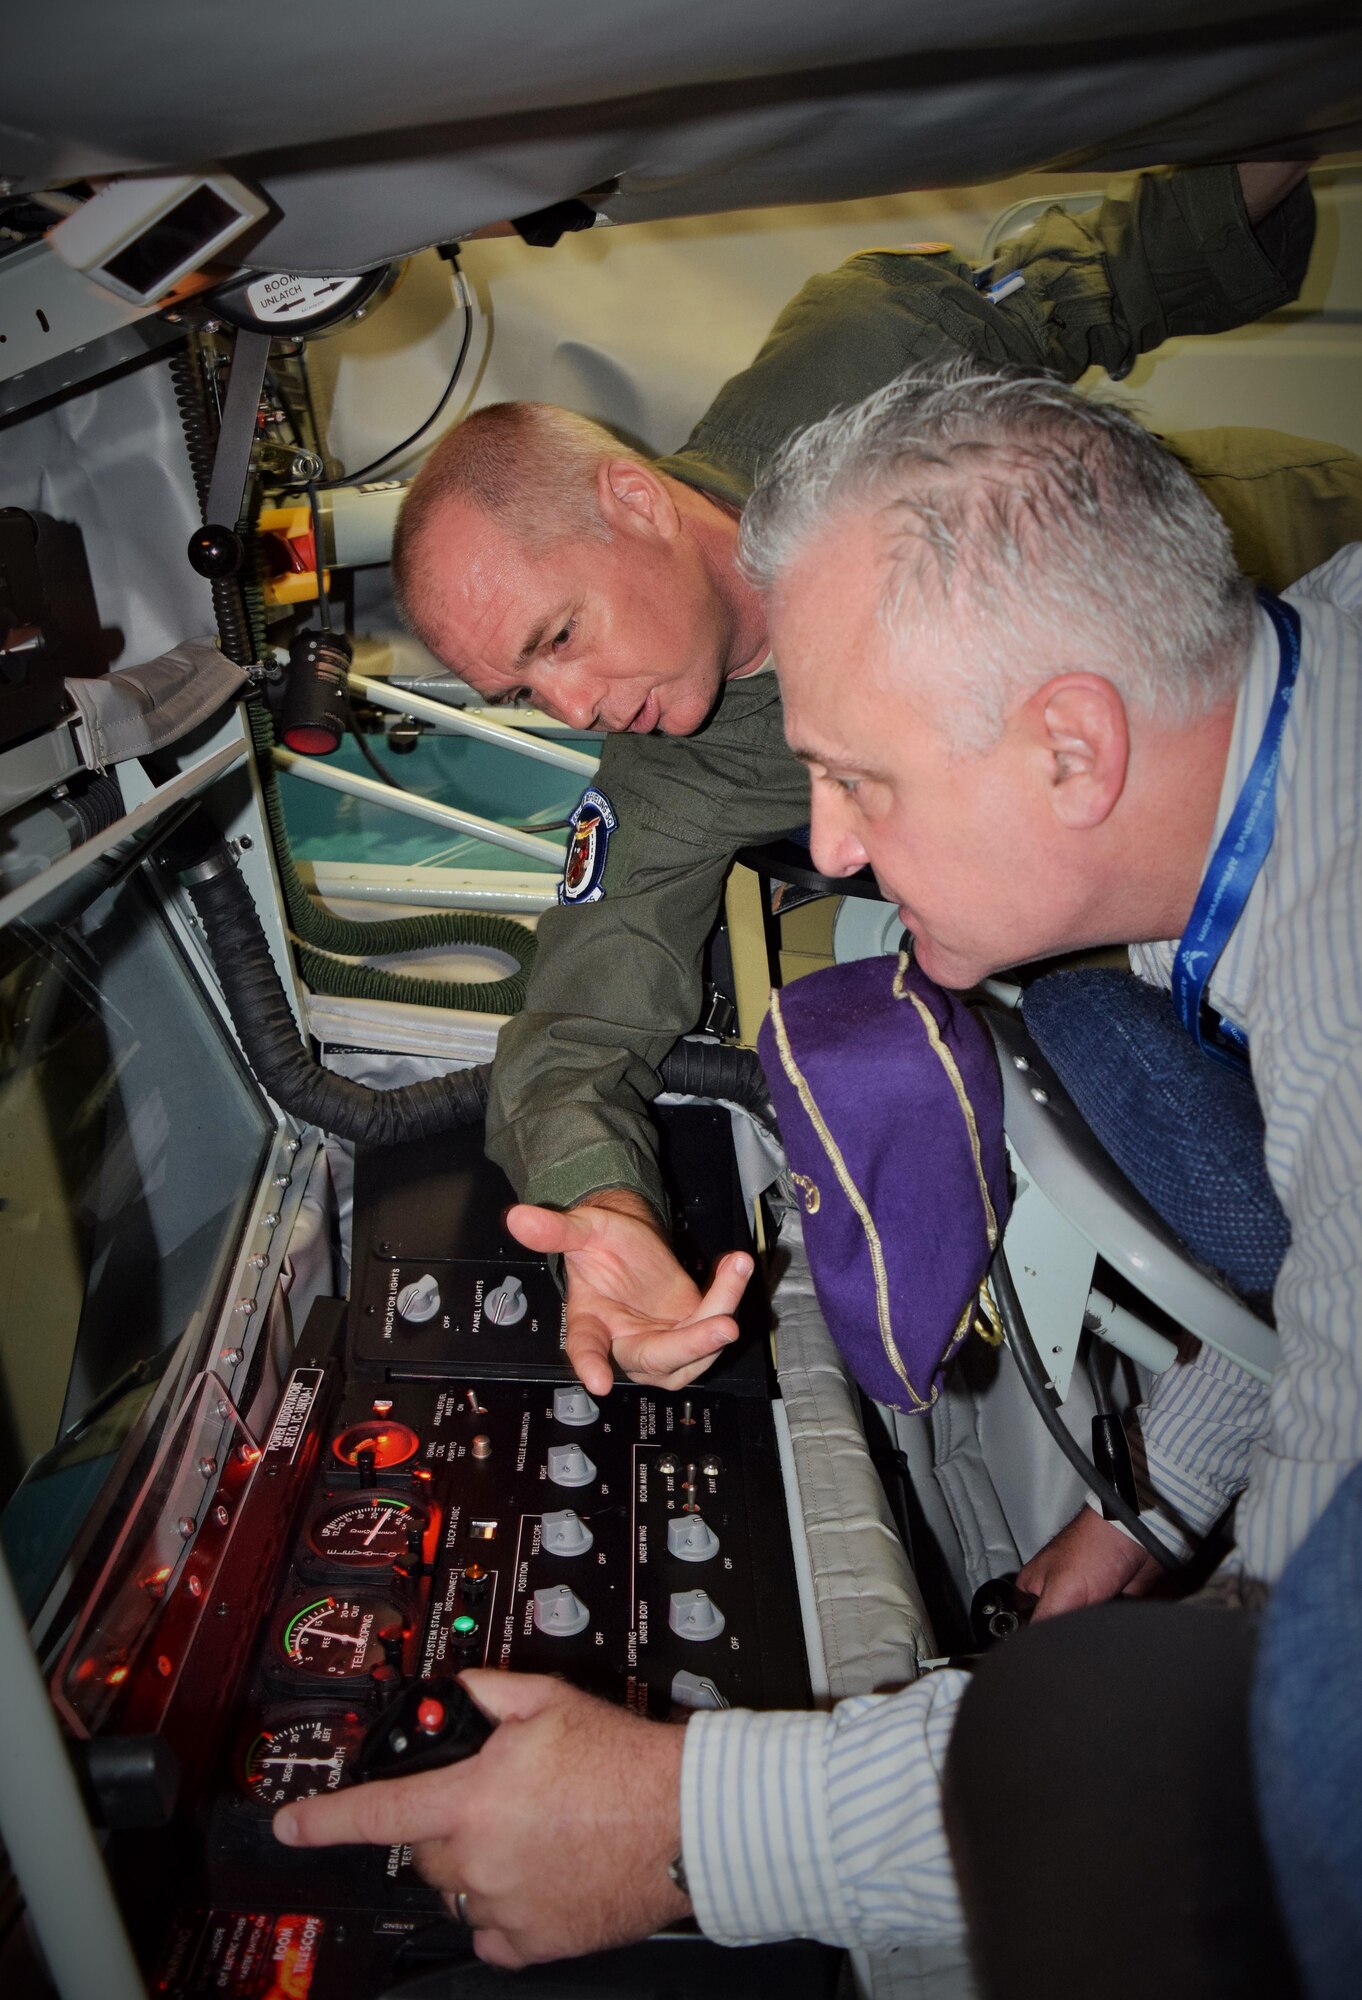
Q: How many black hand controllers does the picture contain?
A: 2